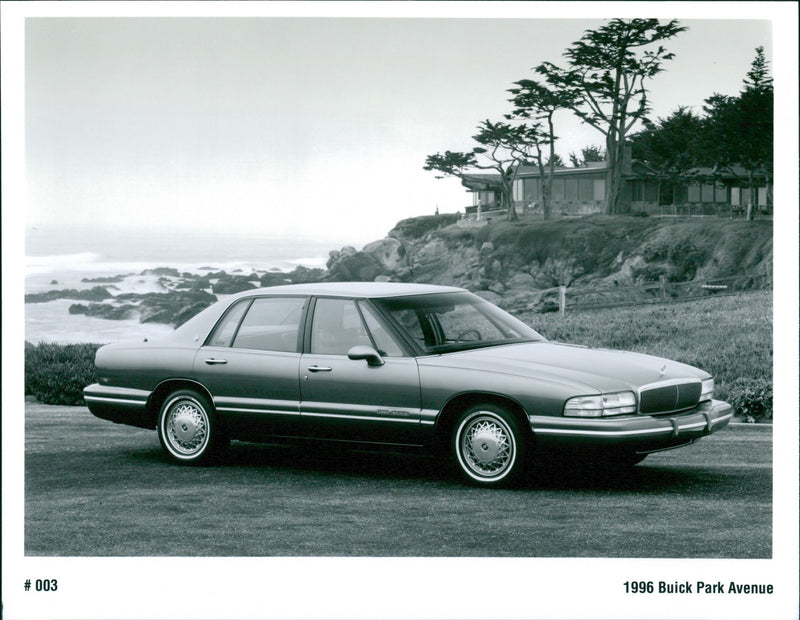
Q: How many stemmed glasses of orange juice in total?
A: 0